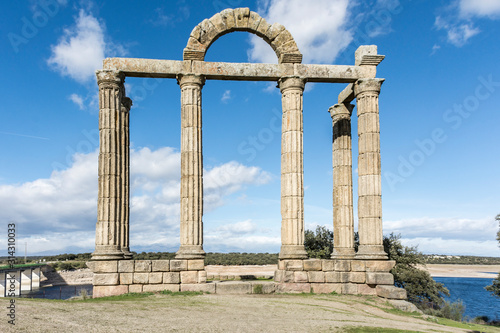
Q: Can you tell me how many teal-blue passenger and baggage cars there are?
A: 0